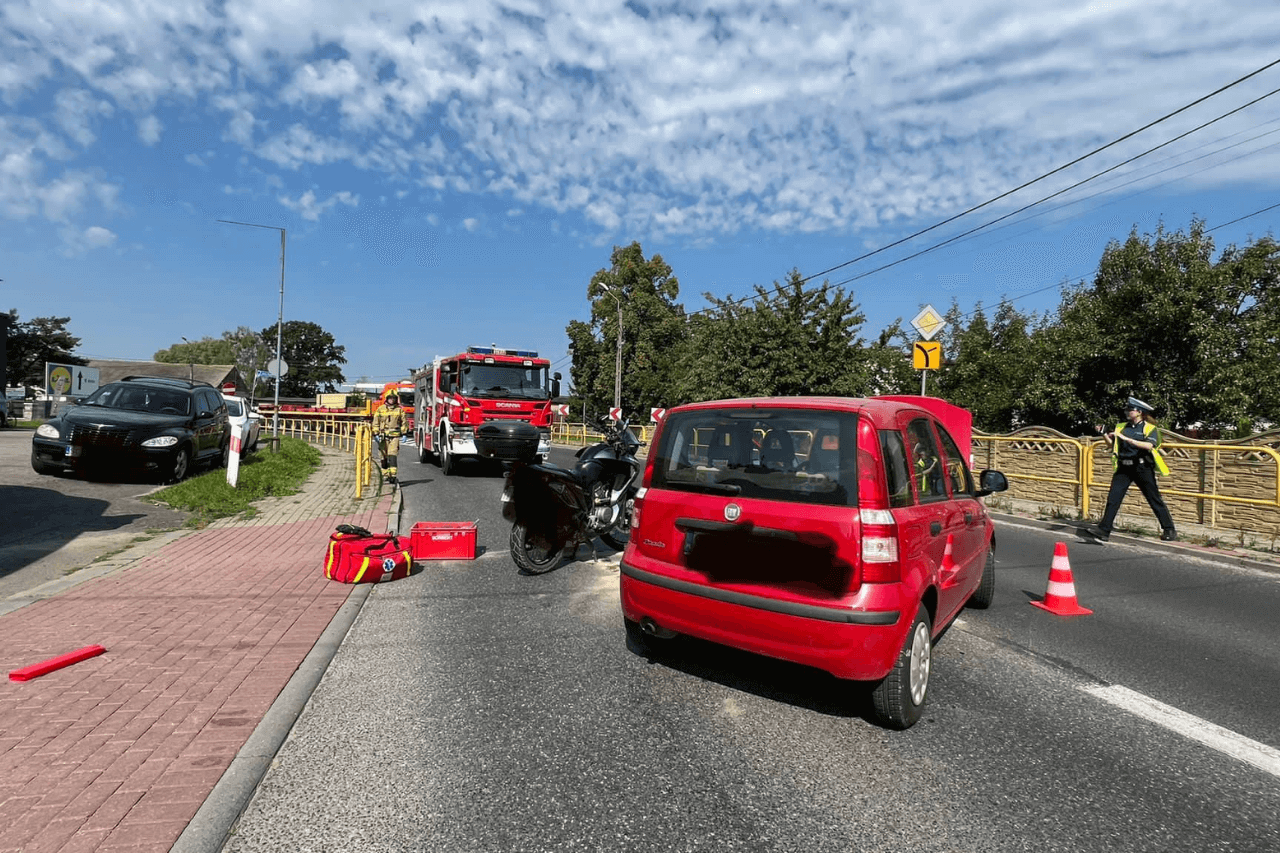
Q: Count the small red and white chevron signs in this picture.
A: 3